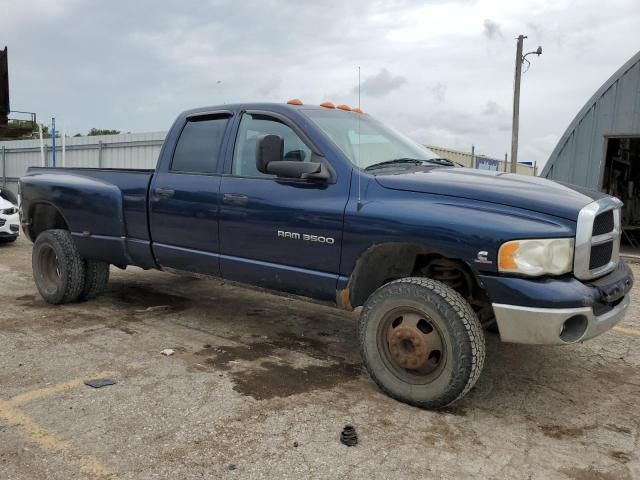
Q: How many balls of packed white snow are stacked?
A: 0